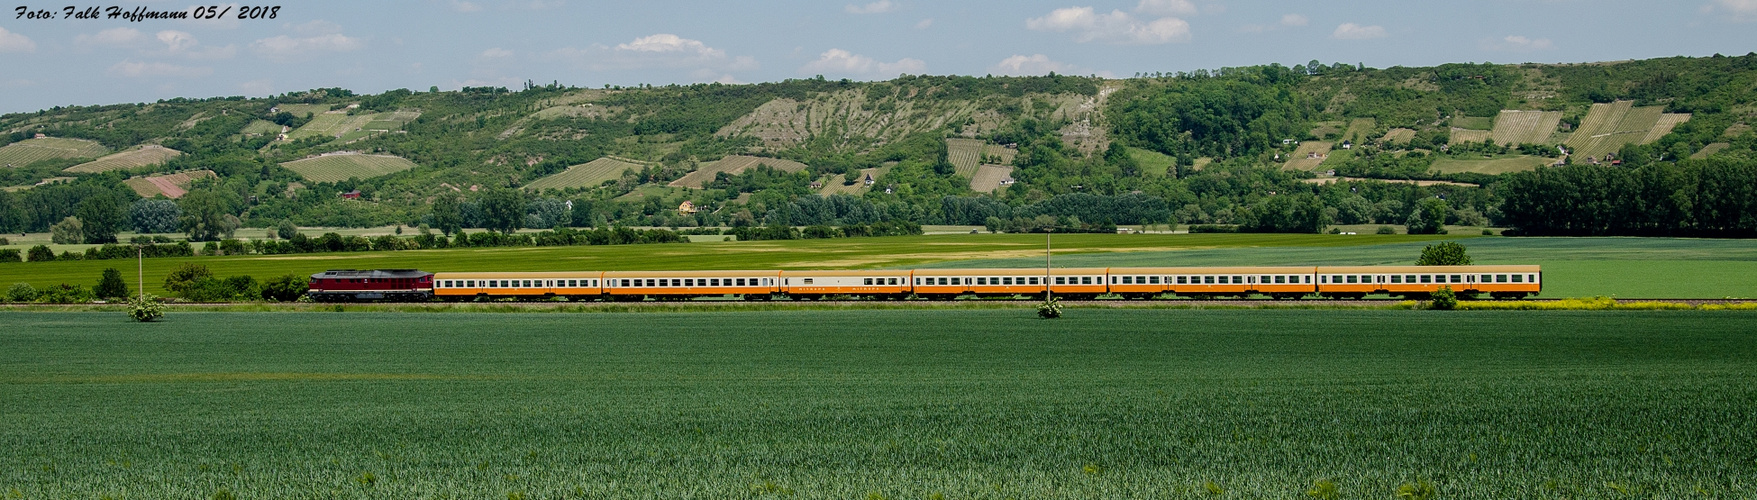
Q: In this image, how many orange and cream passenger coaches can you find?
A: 6